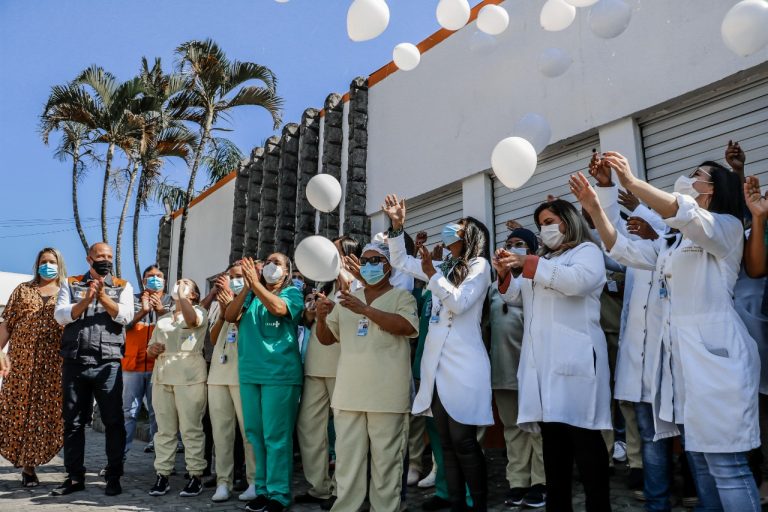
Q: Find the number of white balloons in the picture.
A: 15